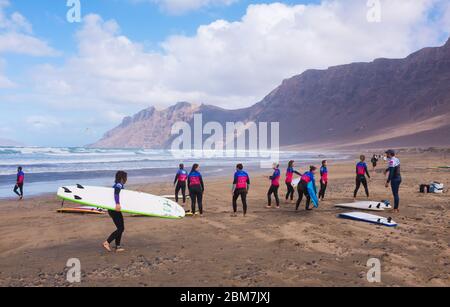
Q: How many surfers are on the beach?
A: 11